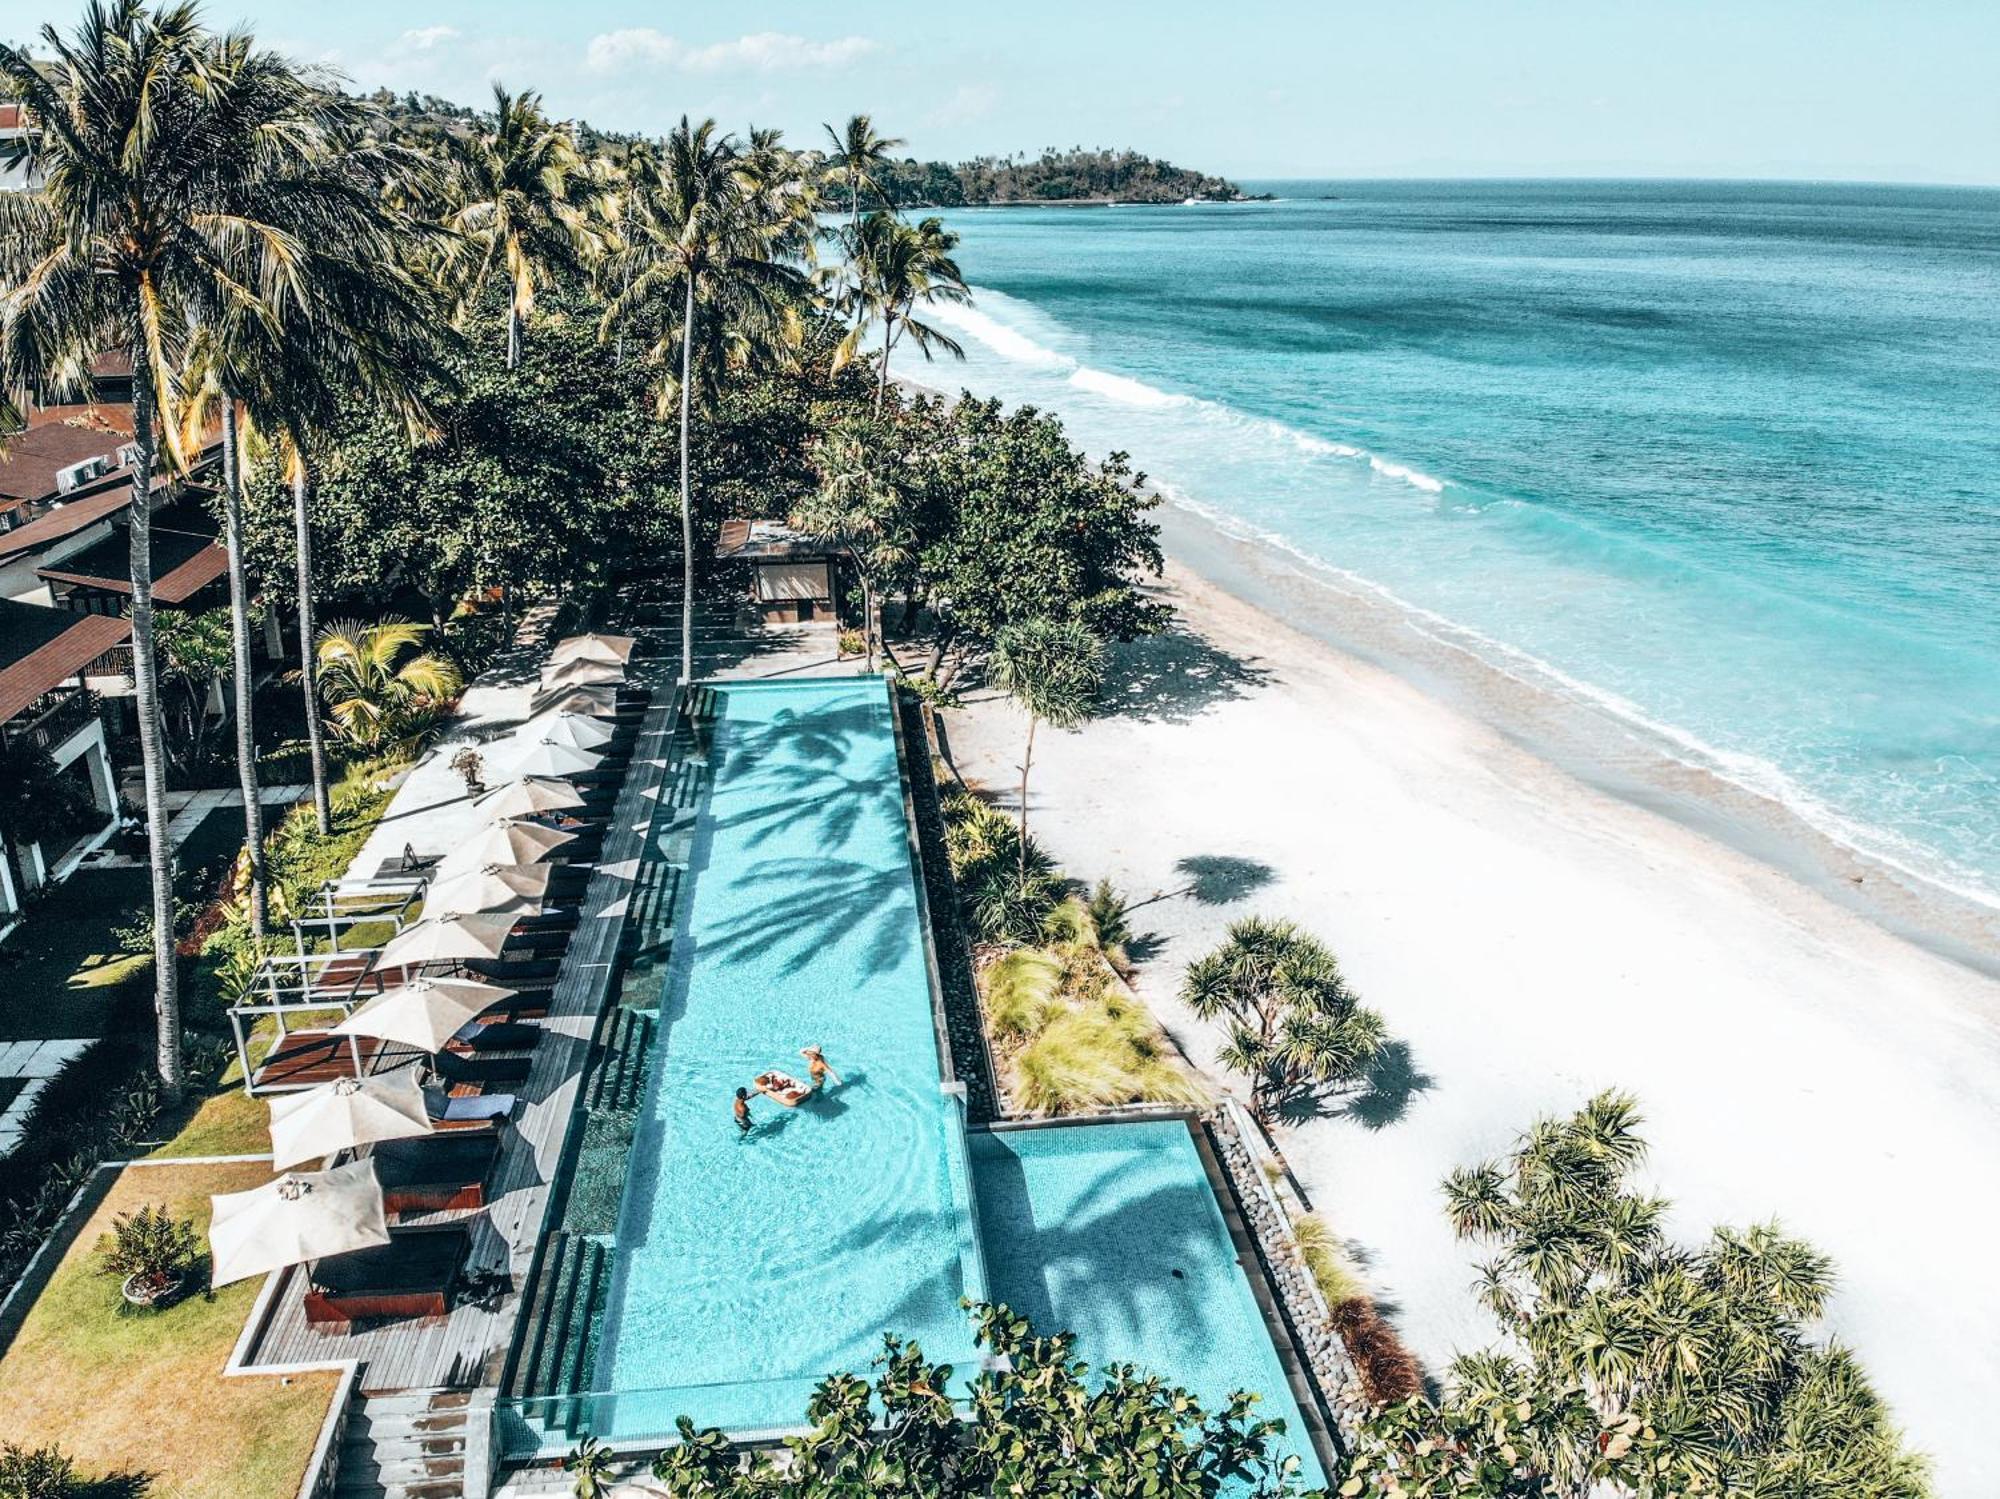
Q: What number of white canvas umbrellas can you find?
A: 12